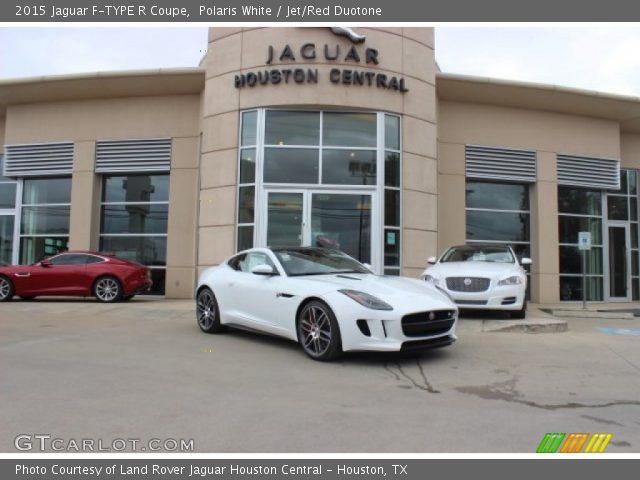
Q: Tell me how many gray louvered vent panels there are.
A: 4